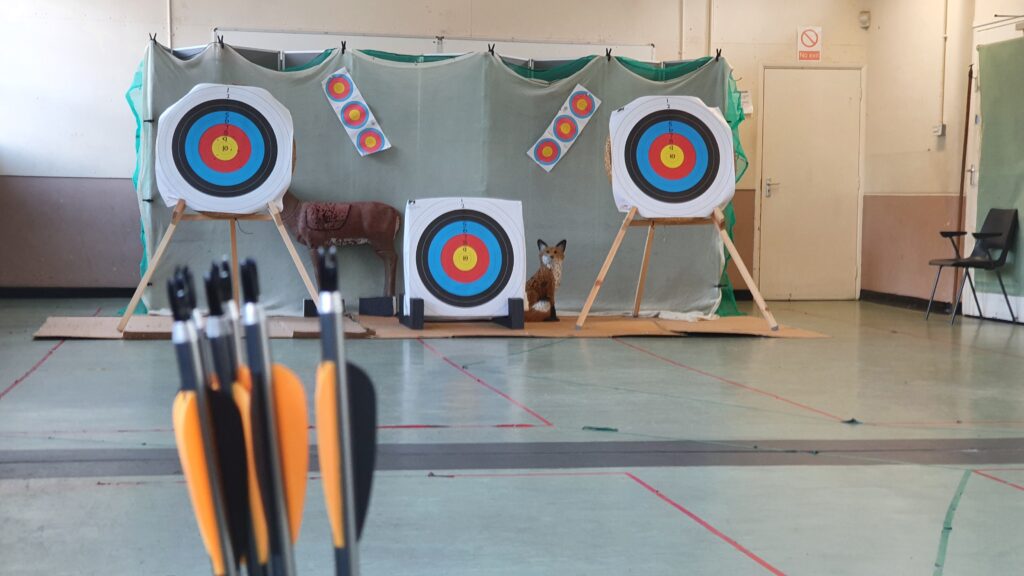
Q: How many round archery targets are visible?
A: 9